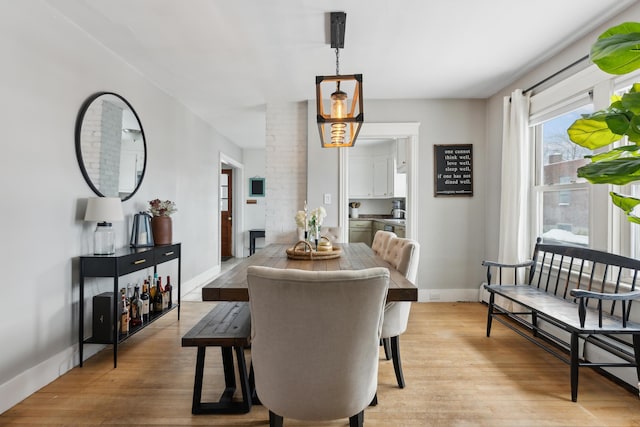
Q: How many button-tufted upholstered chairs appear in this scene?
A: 4